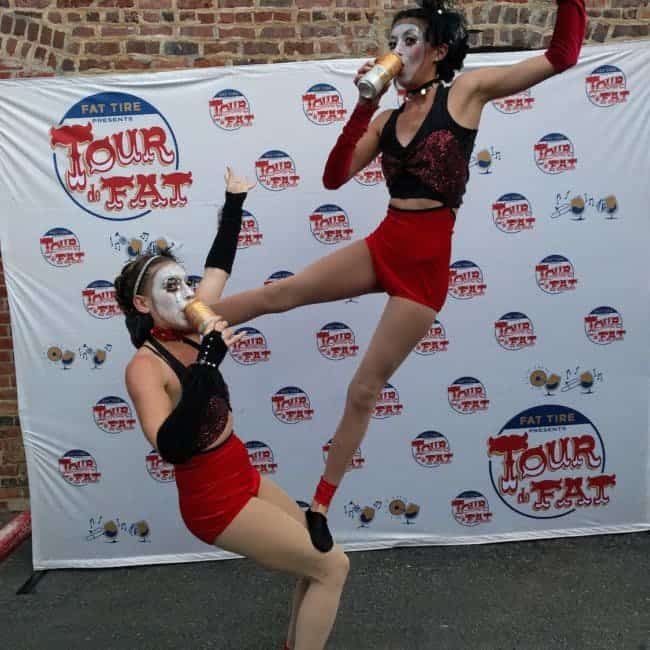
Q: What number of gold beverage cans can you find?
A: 2